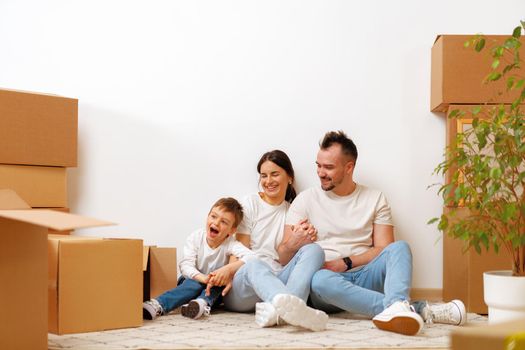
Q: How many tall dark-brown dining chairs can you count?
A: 0